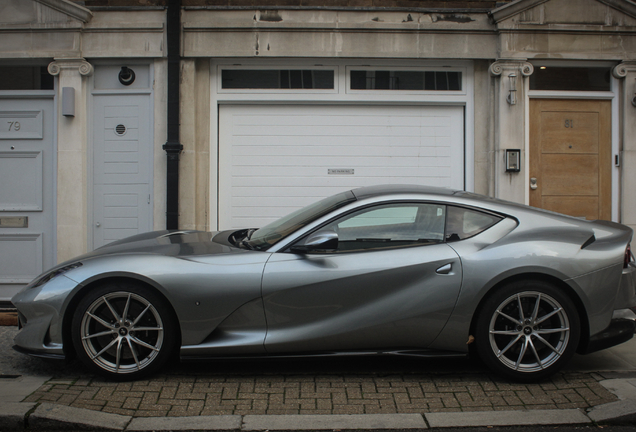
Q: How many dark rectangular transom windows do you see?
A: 4